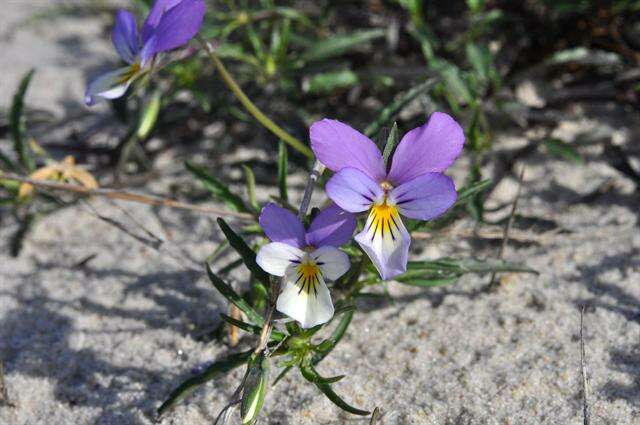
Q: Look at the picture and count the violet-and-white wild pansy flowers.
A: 3